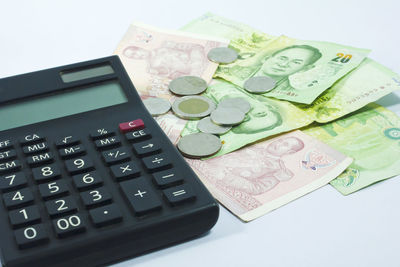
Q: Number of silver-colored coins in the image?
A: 8